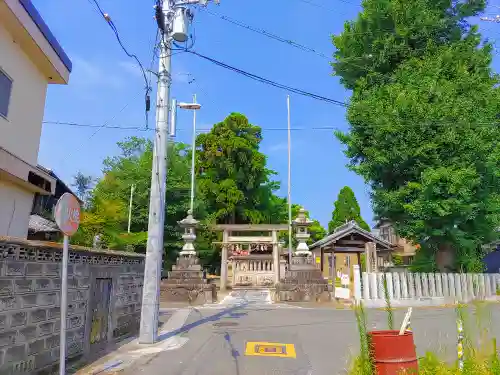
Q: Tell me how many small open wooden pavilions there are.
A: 1